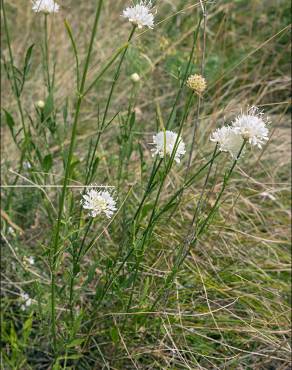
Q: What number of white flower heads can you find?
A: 6